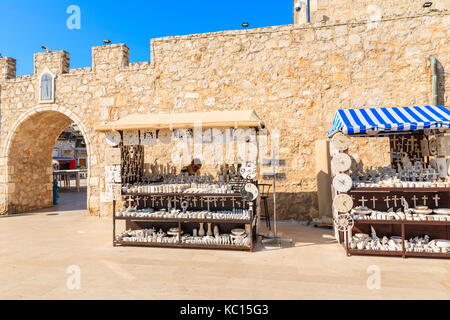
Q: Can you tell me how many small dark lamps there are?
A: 4